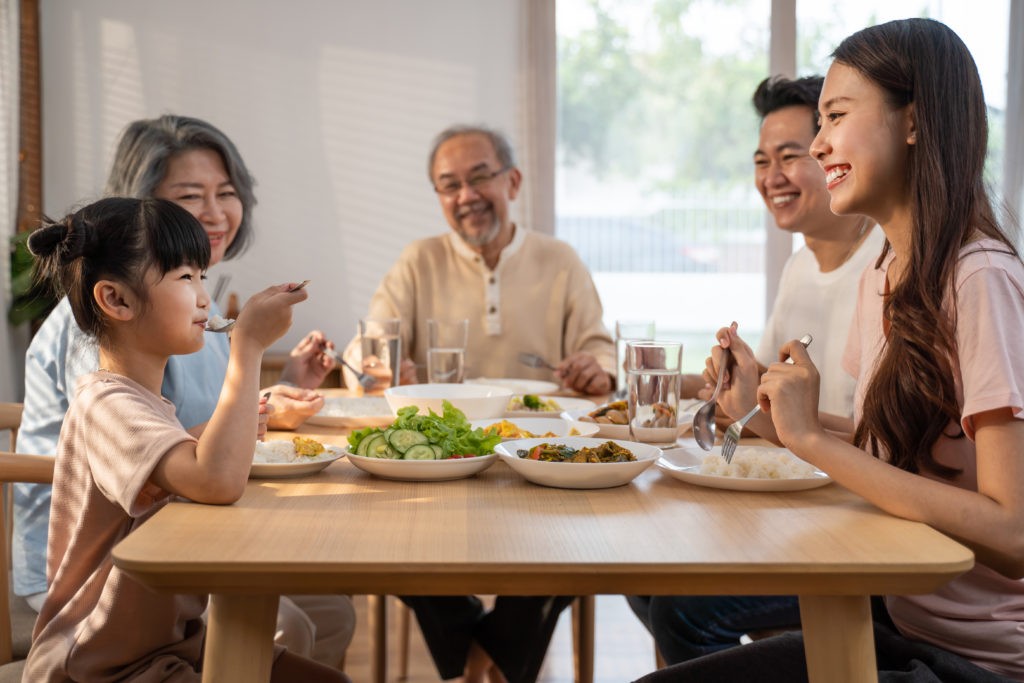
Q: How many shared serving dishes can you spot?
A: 6